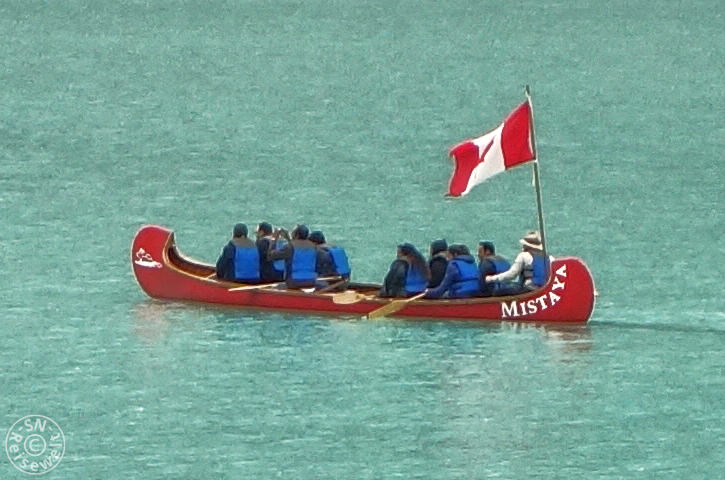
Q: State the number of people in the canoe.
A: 9